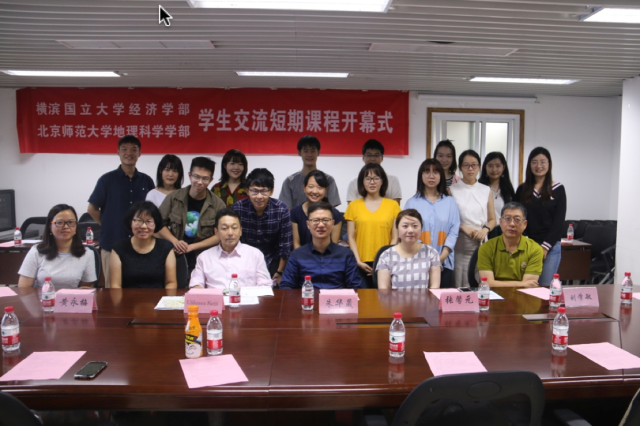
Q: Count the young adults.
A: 14